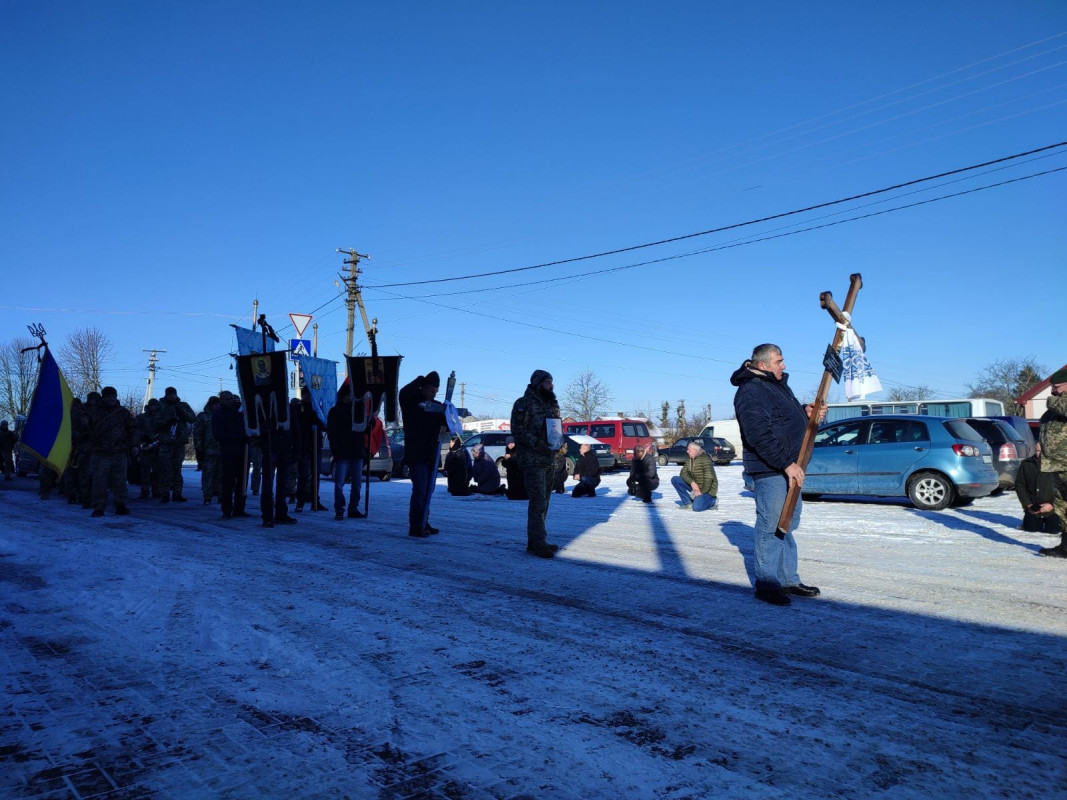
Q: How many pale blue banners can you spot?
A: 2